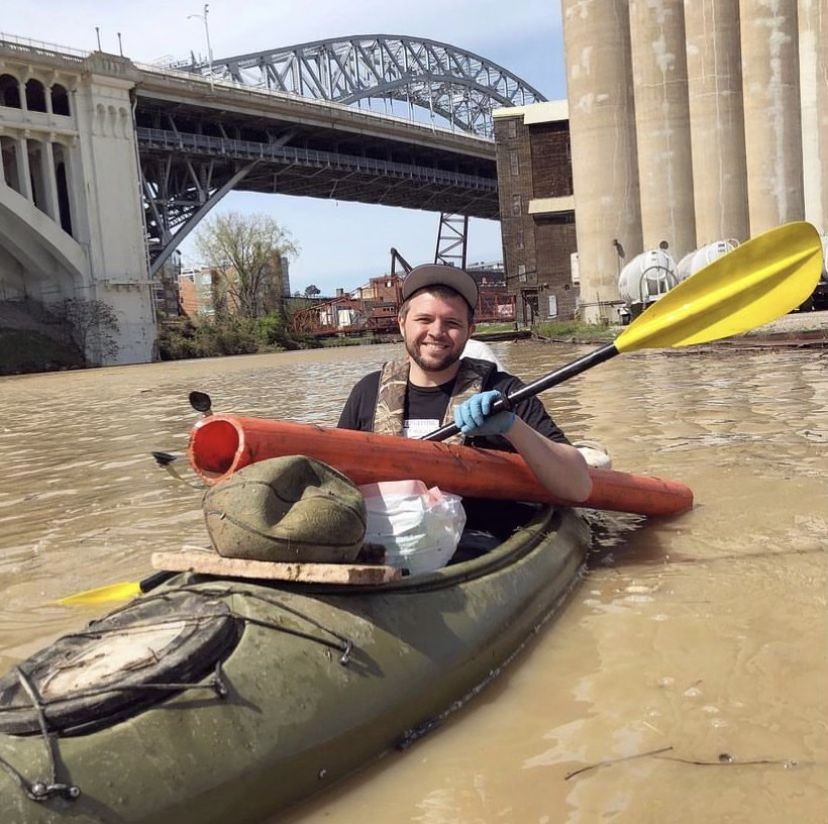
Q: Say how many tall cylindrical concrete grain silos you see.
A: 5